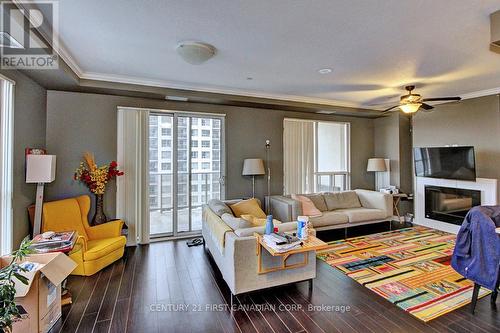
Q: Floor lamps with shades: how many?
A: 3